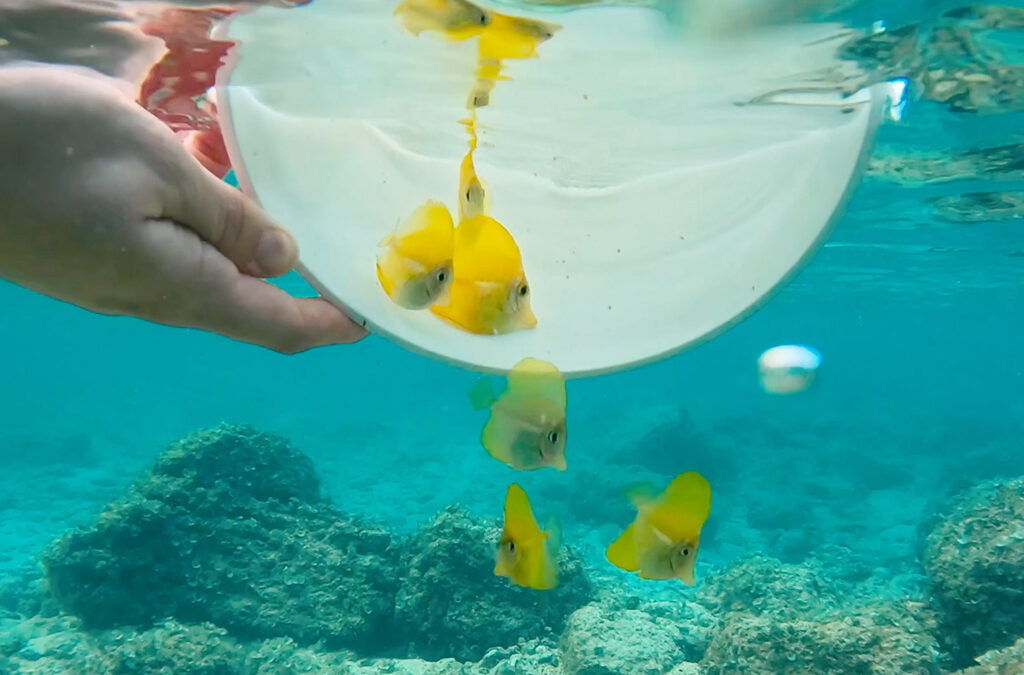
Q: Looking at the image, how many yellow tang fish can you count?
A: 6